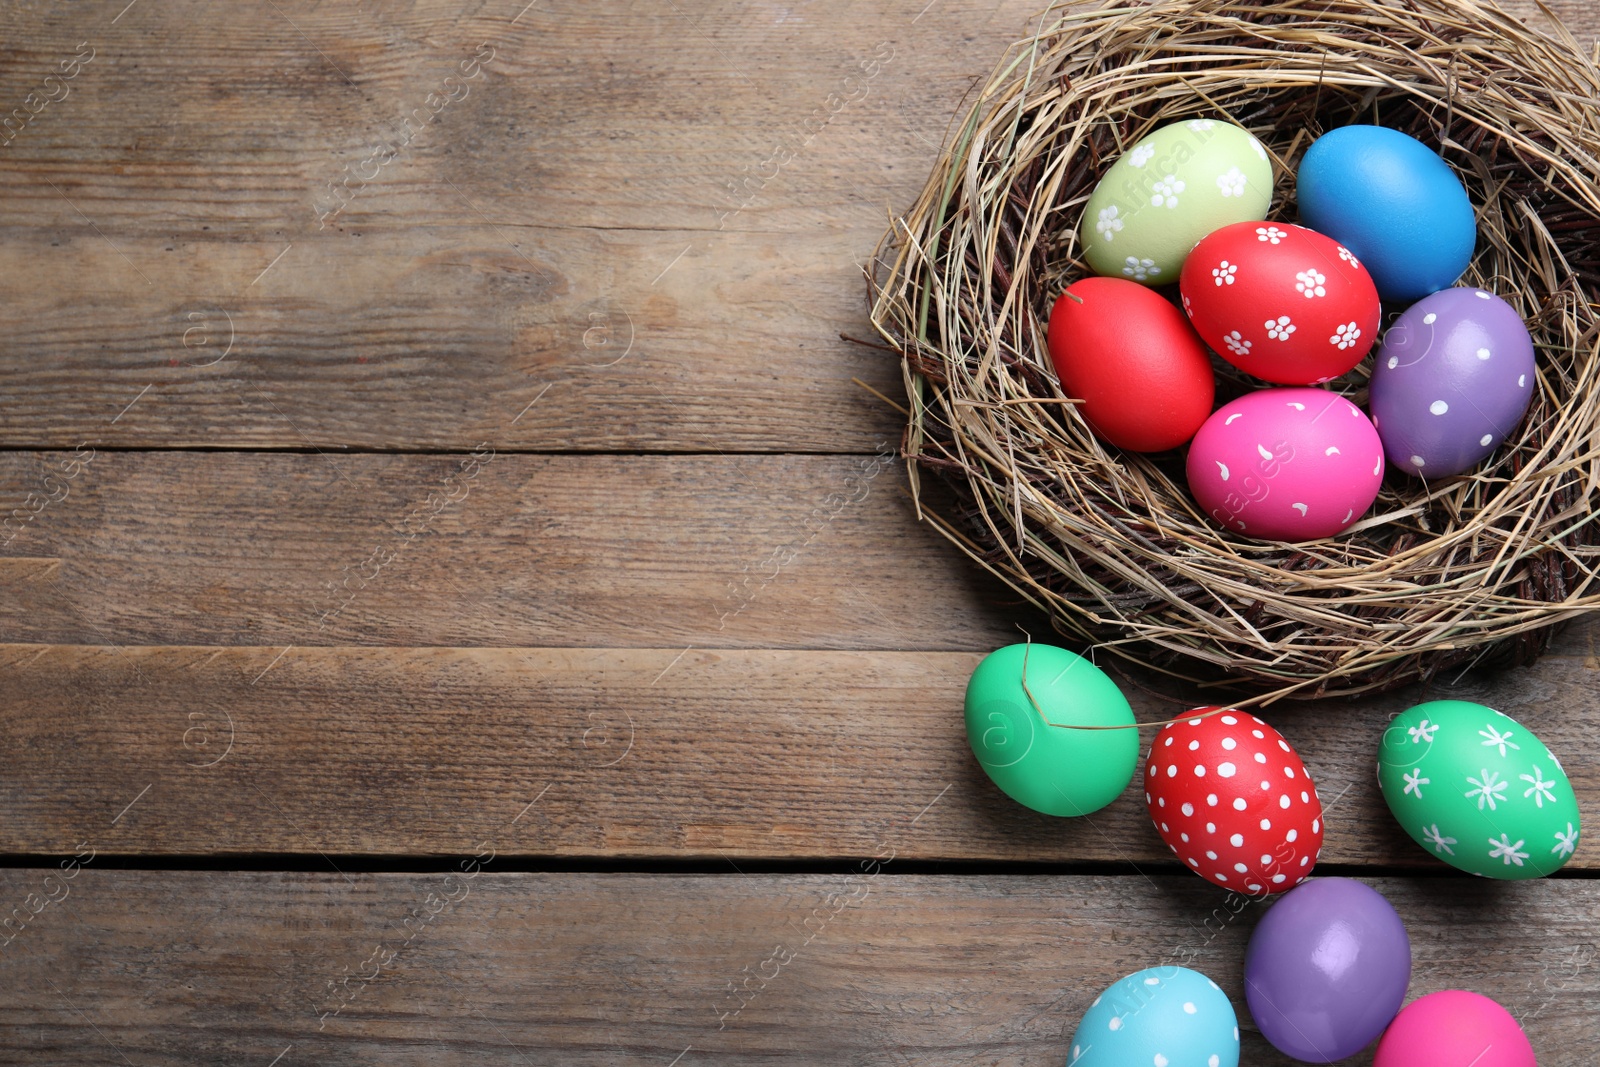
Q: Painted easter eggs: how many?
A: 12